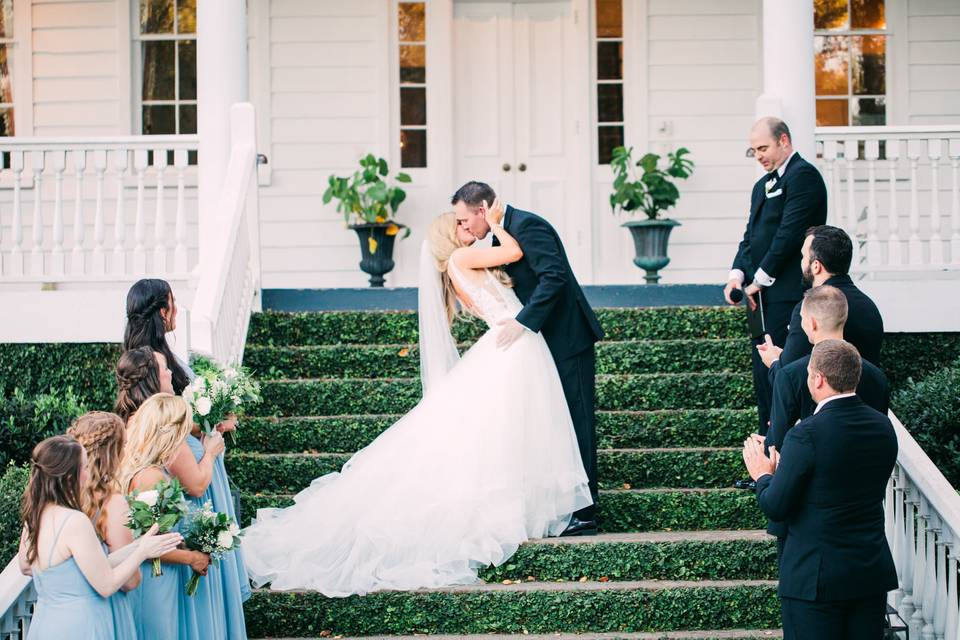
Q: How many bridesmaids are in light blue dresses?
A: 5